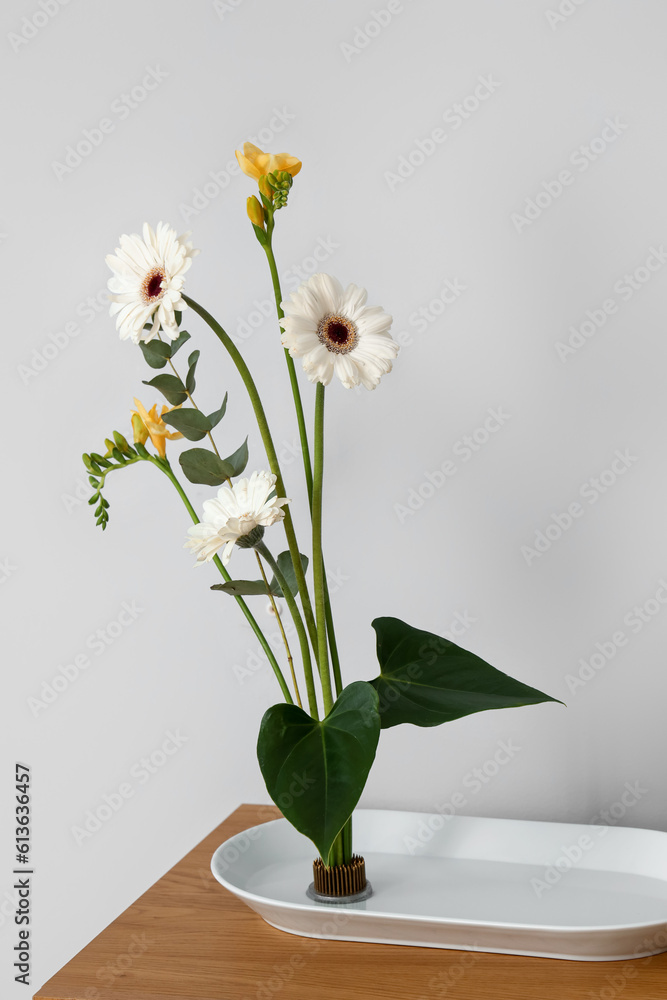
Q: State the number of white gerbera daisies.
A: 3